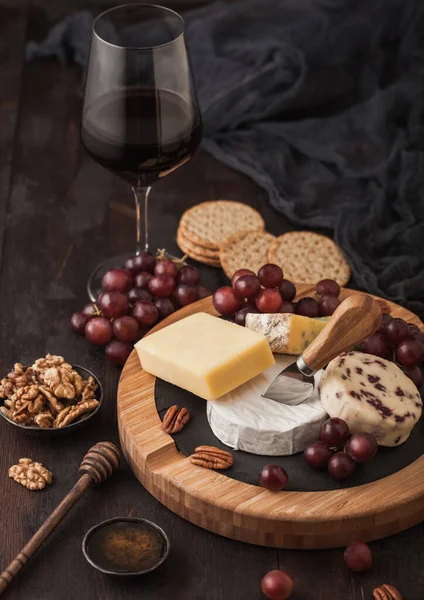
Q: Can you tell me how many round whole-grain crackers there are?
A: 5